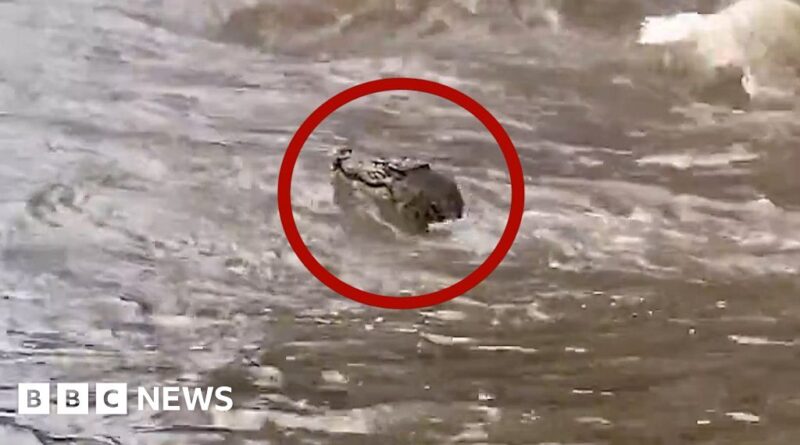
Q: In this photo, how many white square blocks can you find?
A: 3